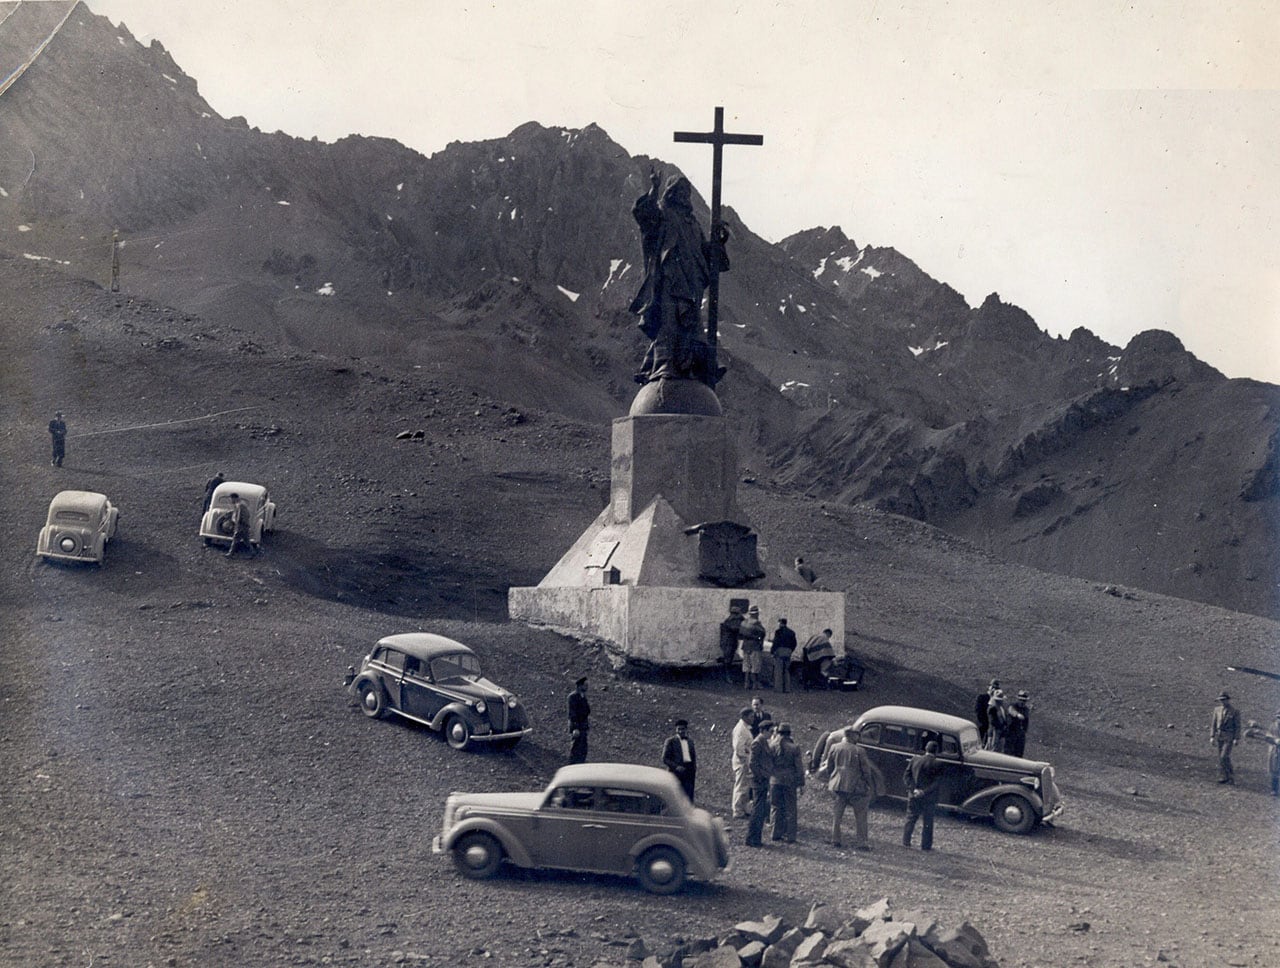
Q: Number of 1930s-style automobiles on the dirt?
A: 5